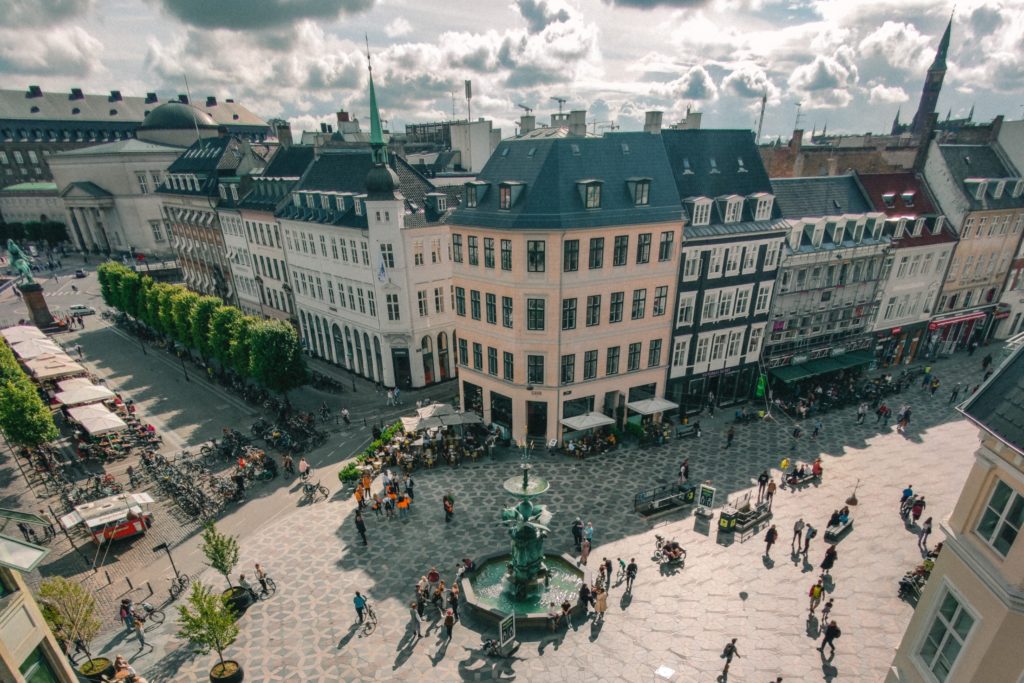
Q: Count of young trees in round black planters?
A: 3